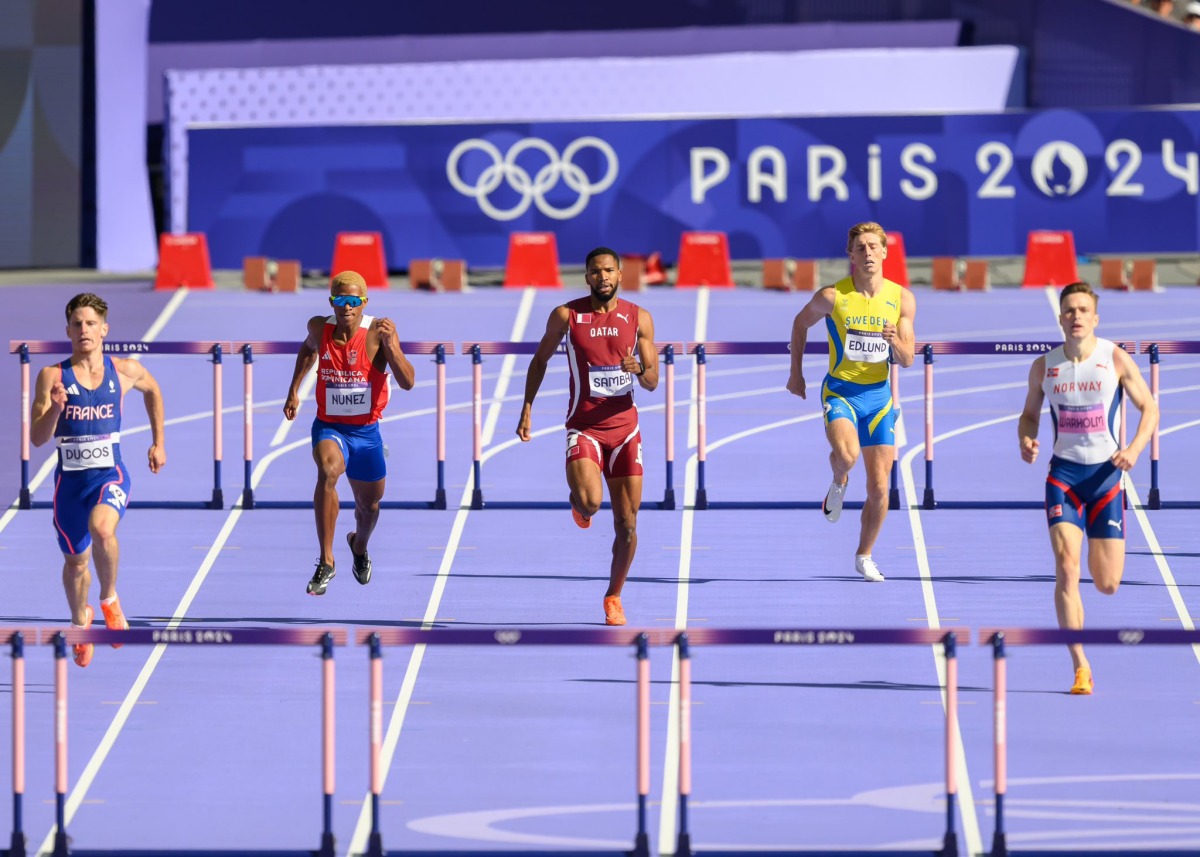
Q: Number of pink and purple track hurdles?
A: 11